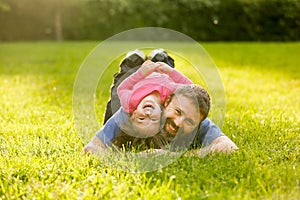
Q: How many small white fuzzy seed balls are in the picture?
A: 0